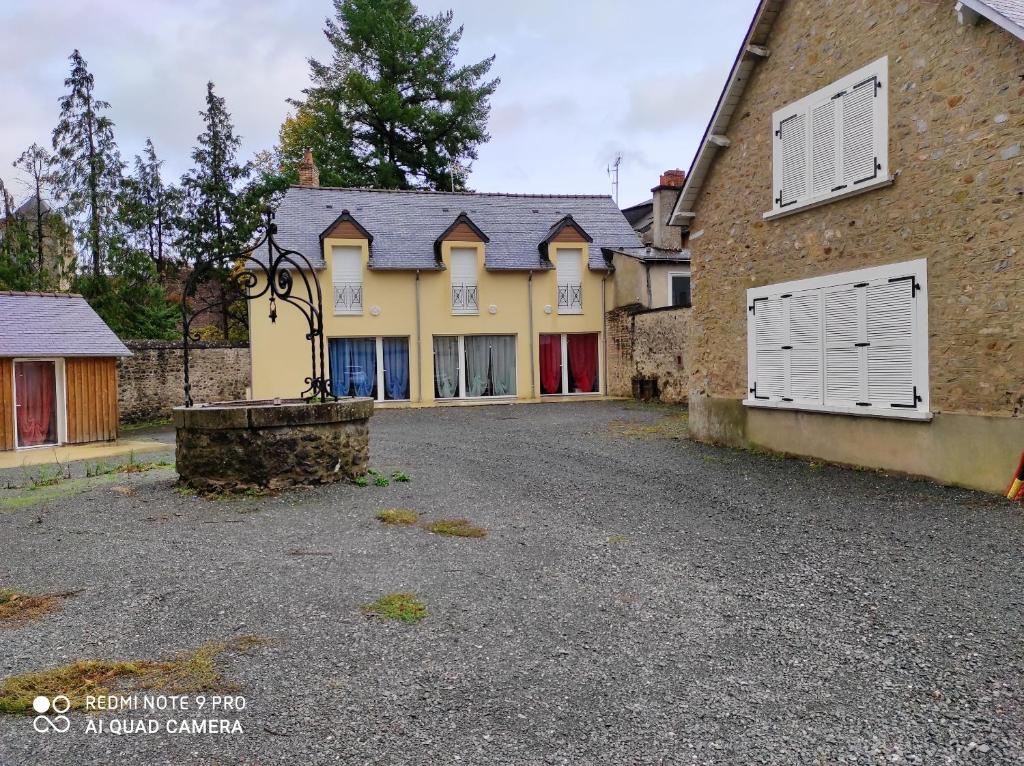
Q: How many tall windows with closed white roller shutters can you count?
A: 3